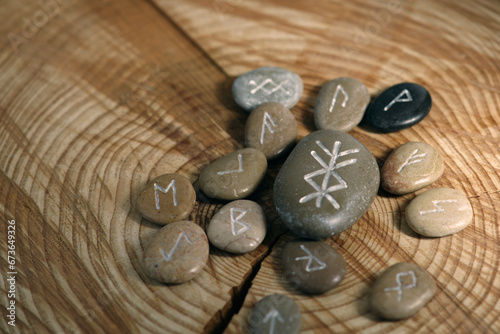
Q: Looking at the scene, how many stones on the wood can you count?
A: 14